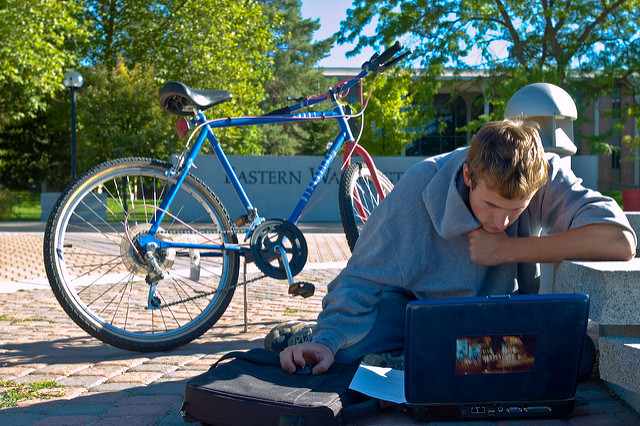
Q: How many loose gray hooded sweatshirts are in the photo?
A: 1